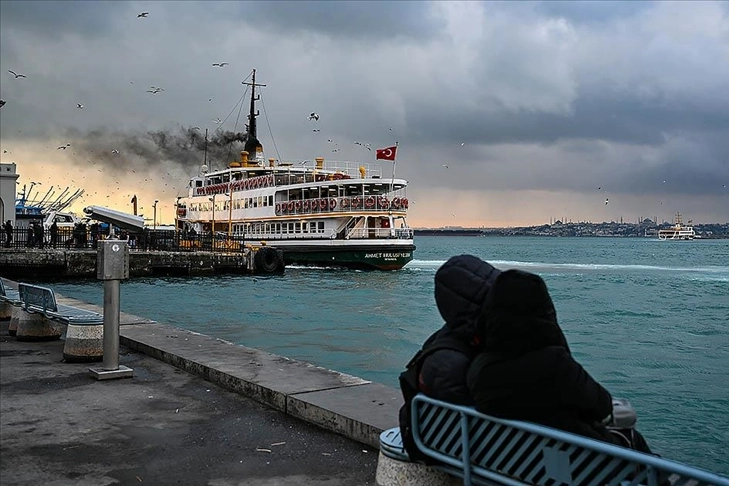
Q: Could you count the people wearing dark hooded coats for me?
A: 2